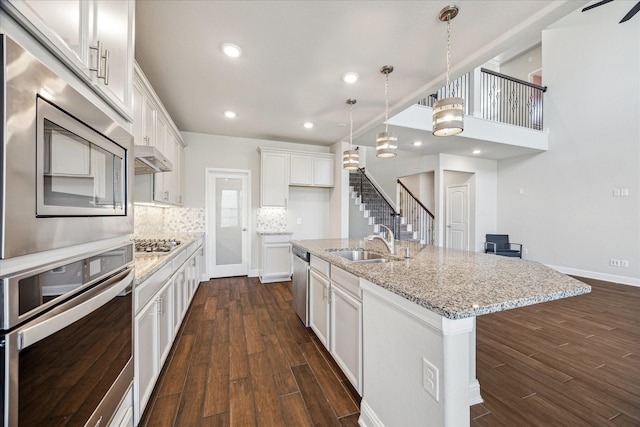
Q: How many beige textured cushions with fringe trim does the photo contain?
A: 0